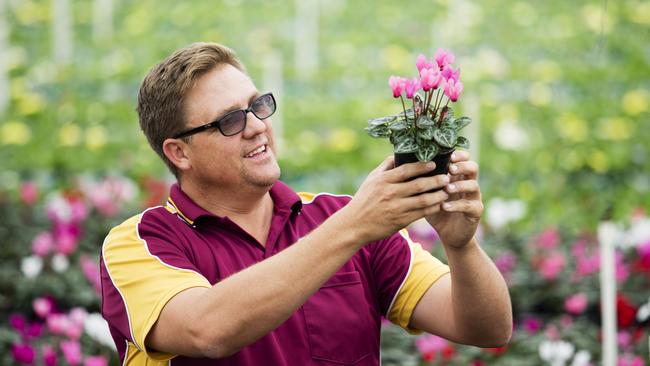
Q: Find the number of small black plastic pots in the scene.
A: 1